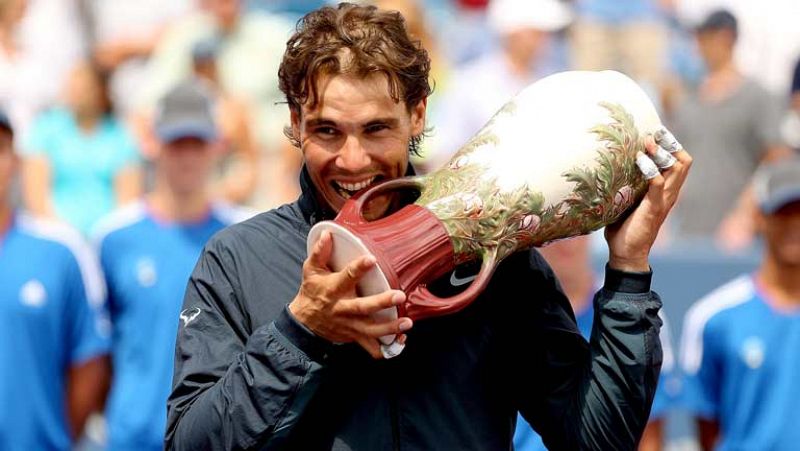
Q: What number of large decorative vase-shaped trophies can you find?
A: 1